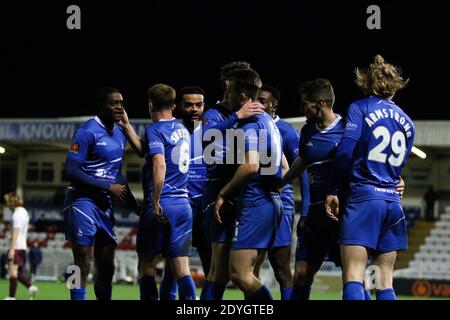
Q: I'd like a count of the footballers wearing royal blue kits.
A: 8